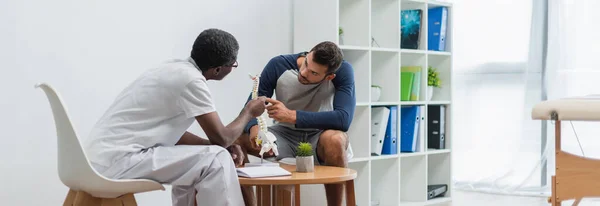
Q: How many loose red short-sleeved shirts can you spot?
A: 0